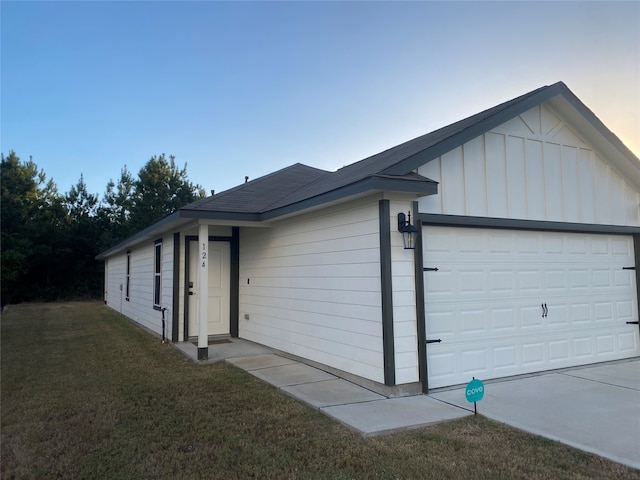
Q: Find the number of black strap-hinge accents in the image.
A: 4